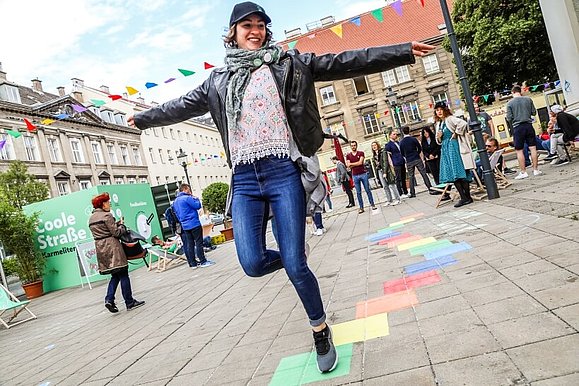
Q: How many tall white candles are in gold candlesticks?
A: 0